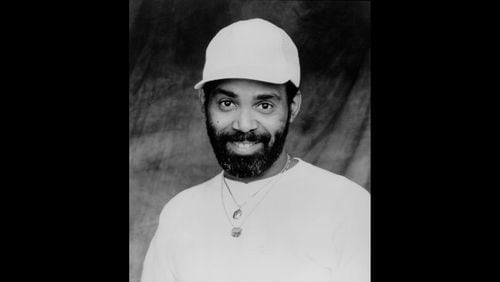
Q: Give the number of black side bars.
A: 2